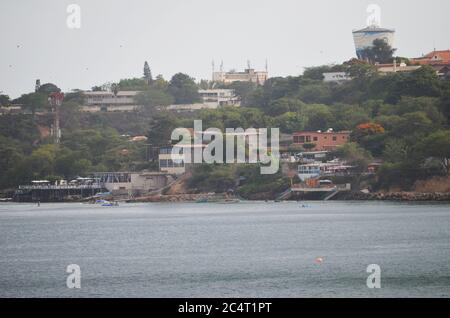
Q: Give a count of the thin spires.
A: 4